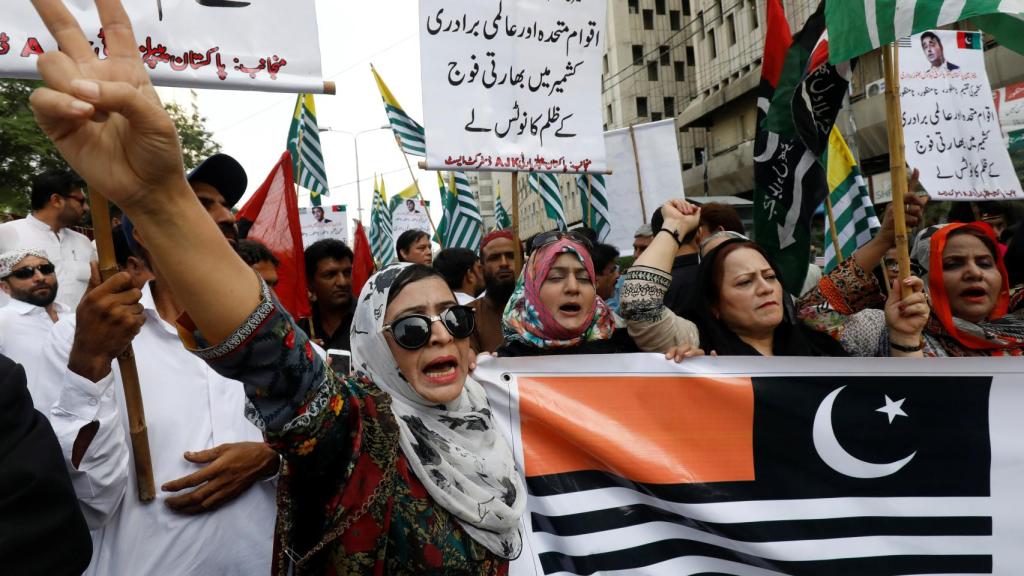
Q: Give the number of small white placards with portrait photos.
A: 3